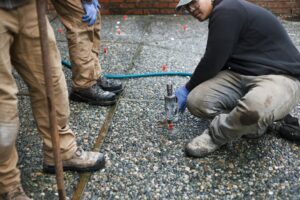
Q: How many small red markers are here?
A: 7